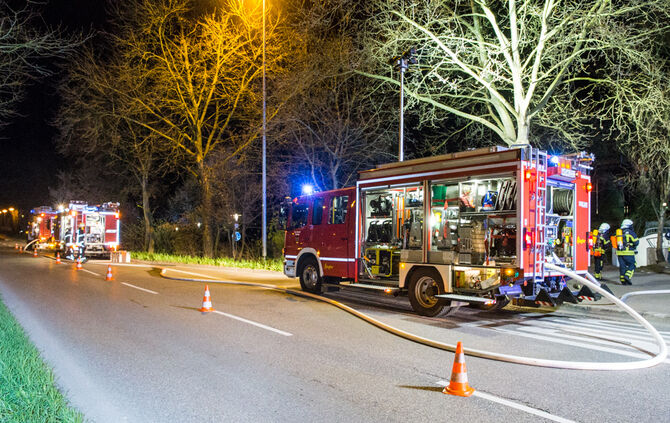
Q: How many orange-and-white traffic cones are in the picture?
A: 8